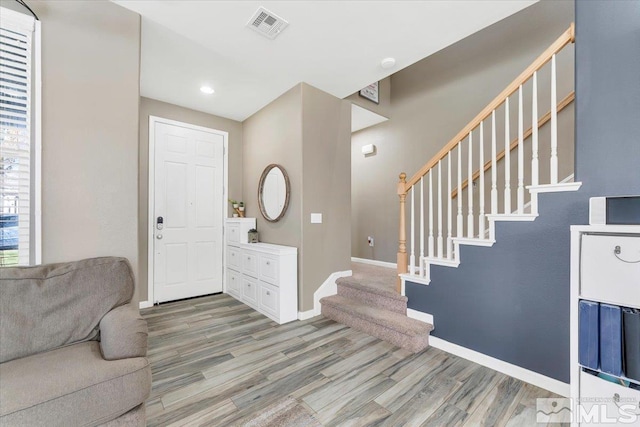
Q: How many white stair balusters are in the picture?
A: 13